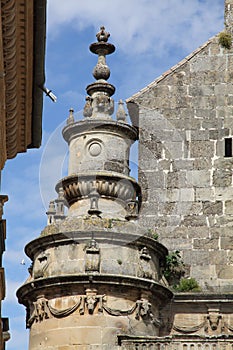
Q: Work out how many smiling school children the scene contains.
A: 0